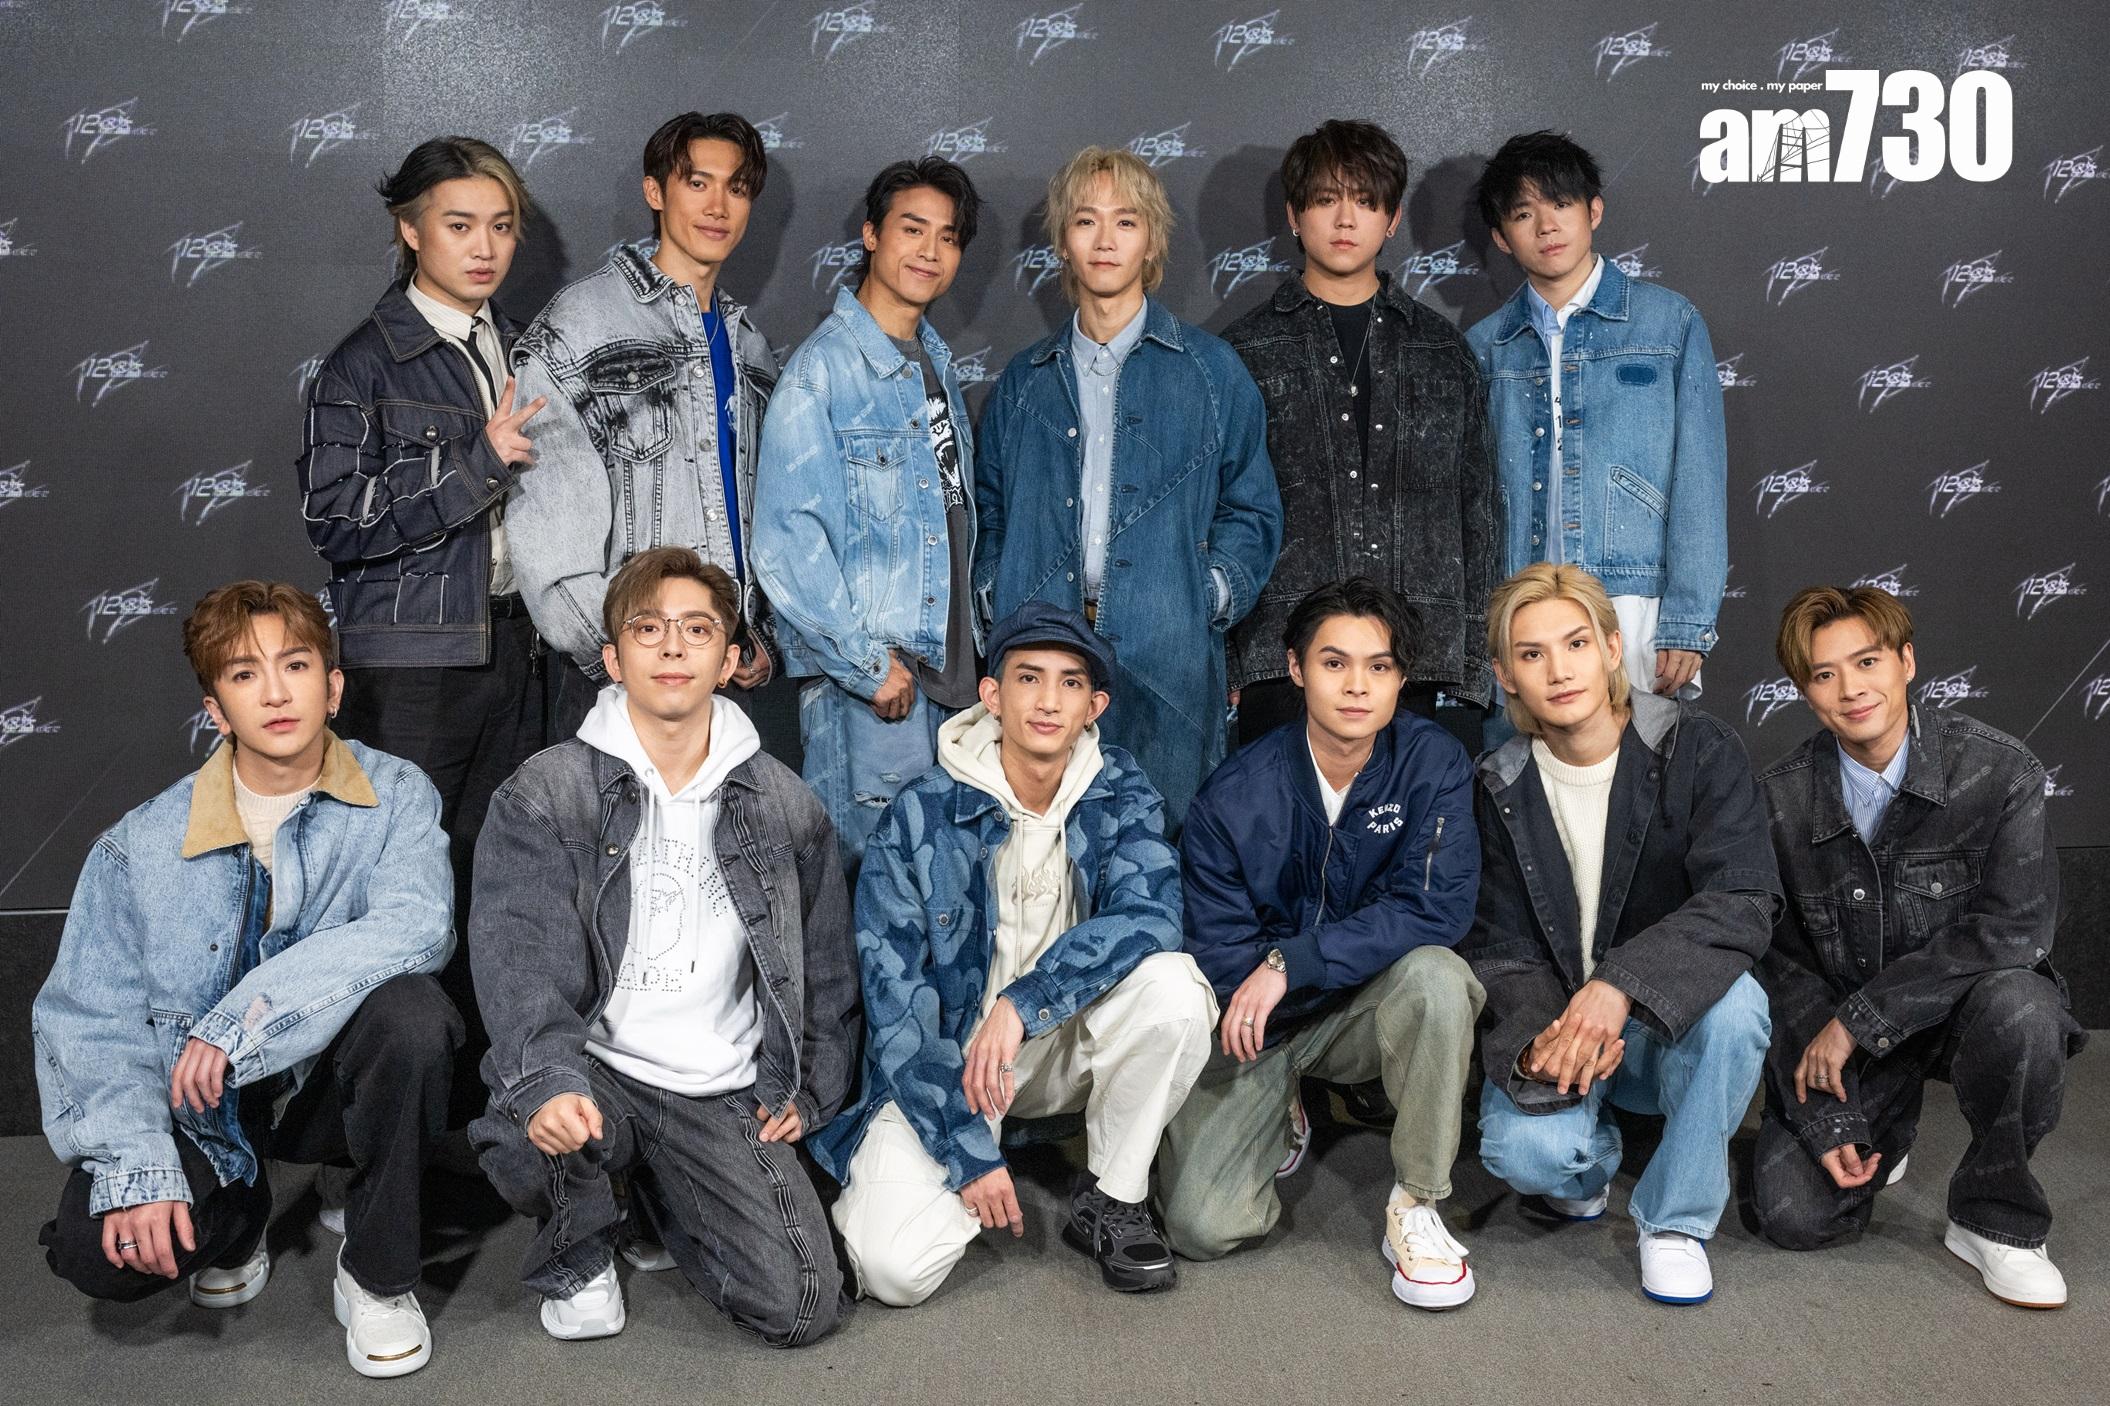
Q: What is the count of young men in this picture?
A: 12